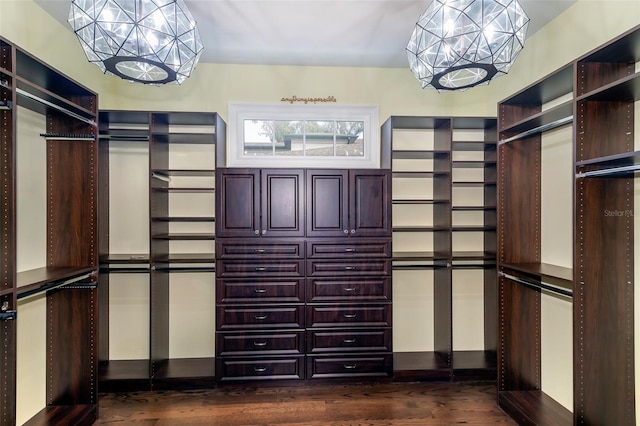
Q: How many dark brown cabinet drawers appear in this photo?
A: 12